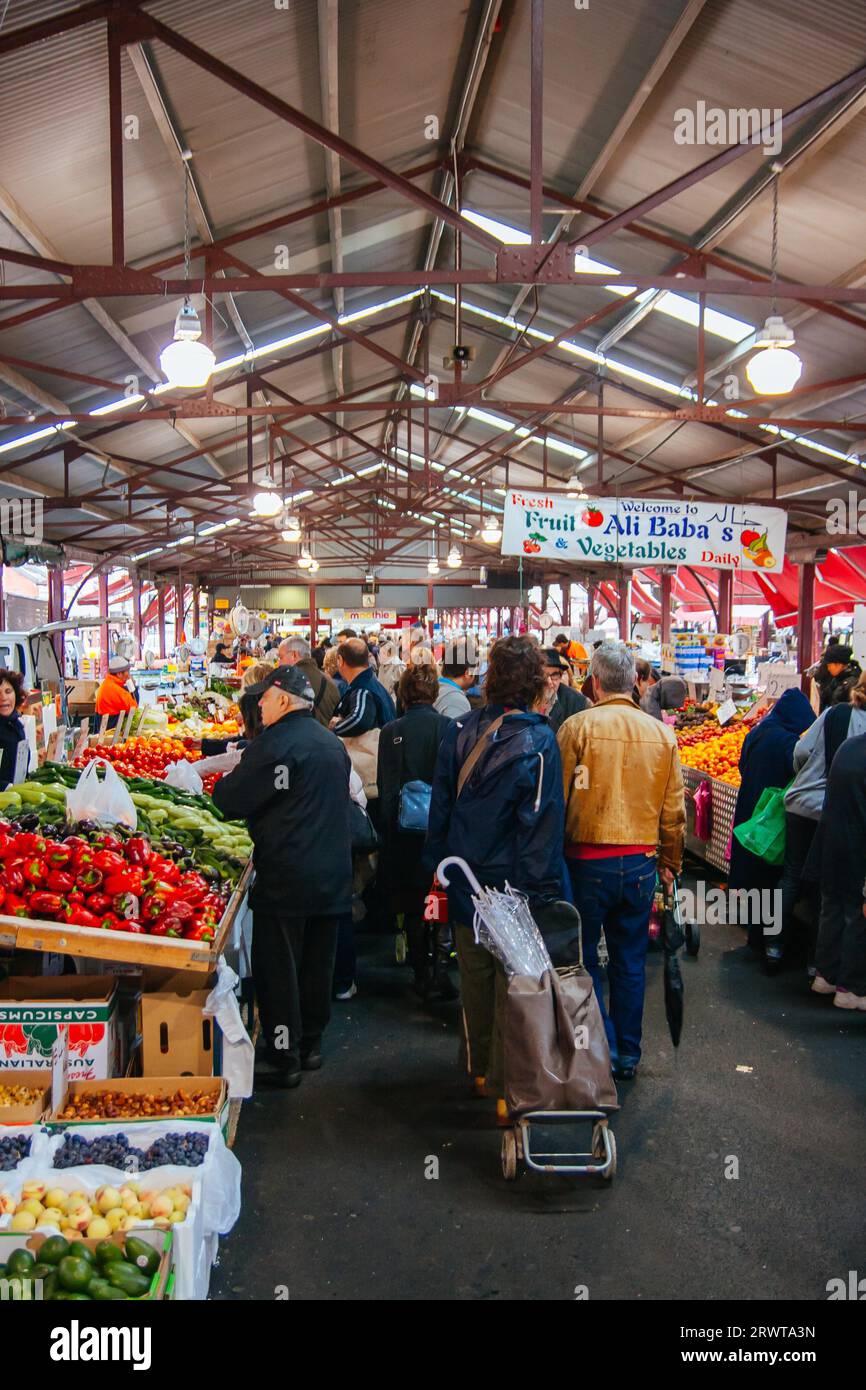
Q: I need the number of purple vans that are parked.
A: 0